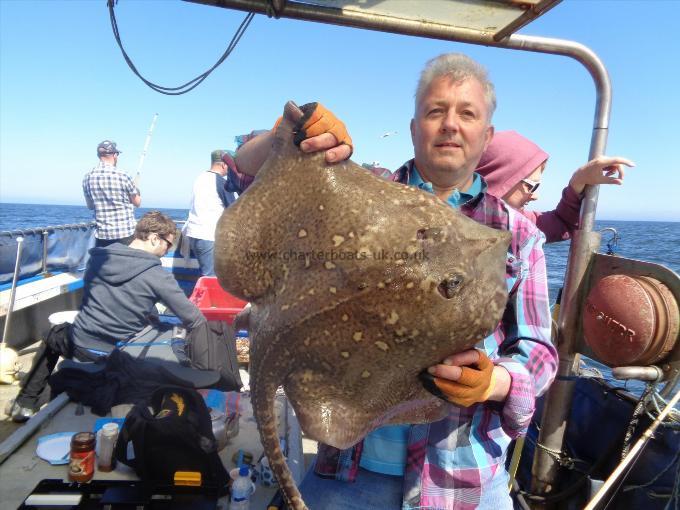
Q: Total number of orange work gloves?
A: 2